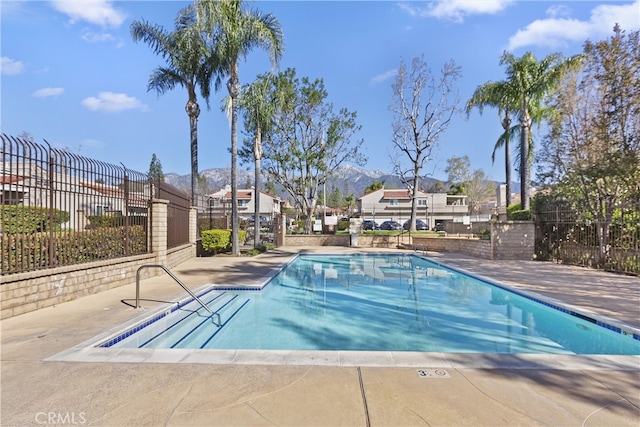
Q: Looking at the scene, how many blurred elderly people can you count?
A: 0